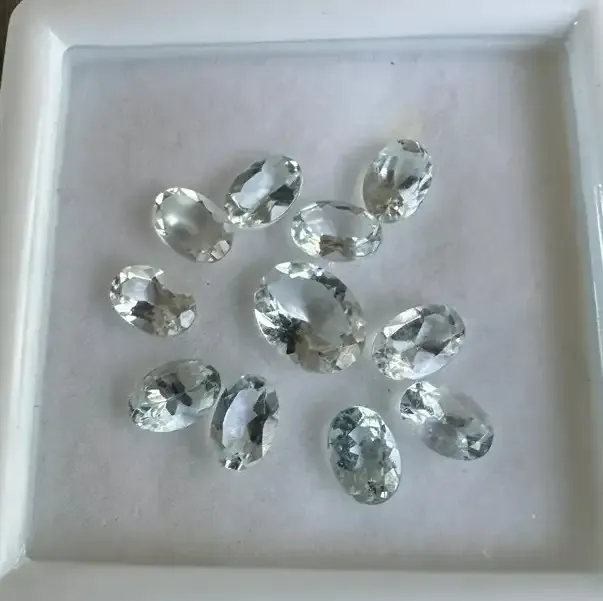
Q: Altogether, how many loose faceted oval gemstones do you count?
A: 11